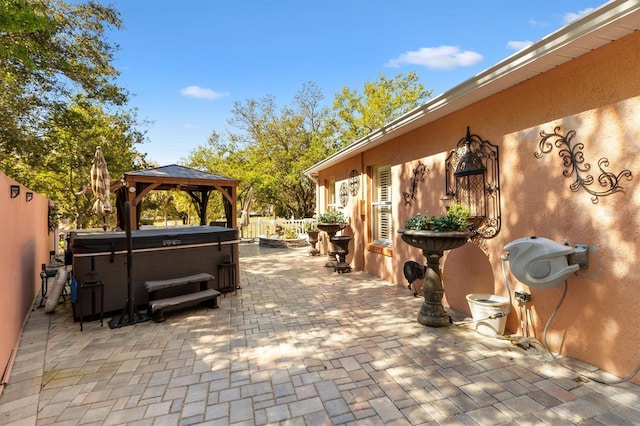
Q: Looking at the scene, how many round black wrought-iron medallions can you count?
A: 2